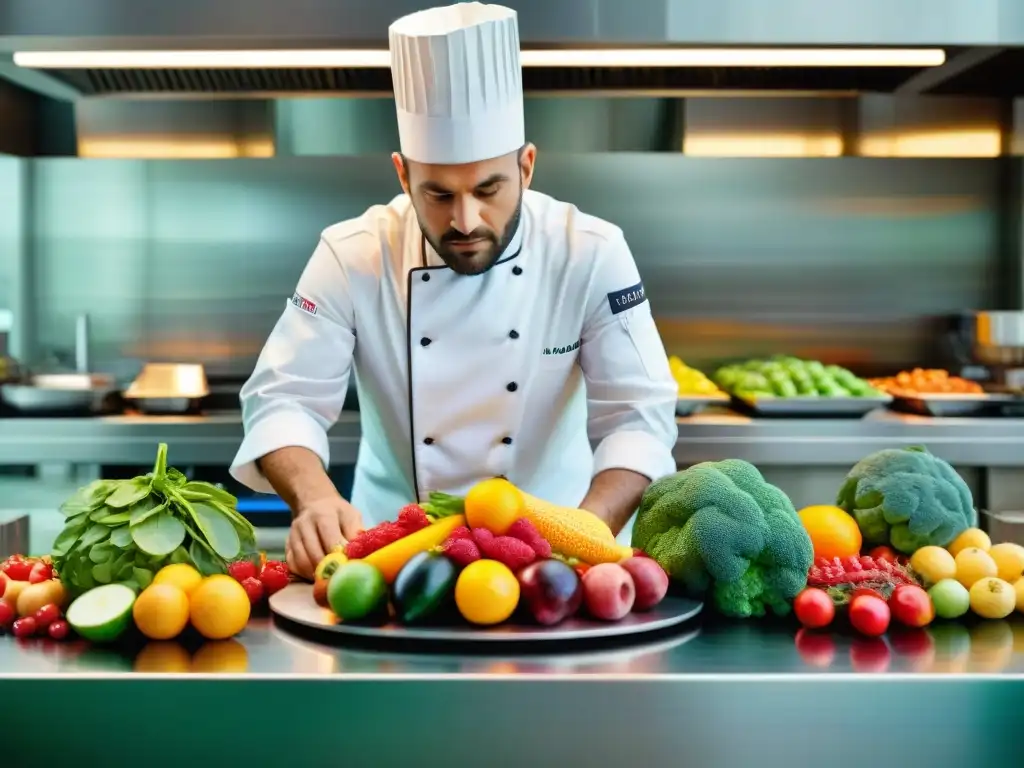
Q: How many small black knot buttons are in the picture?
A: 7